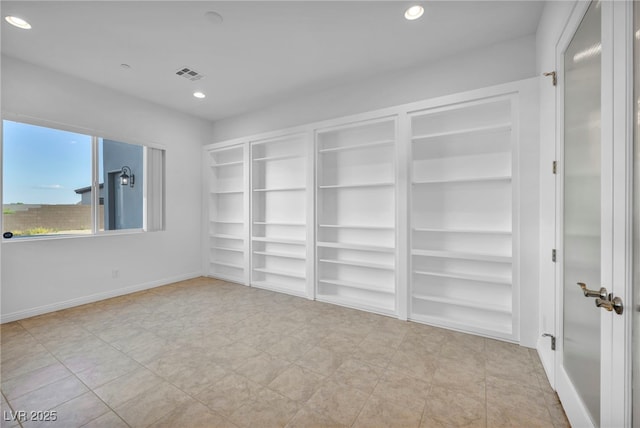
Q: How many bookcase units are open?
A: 4